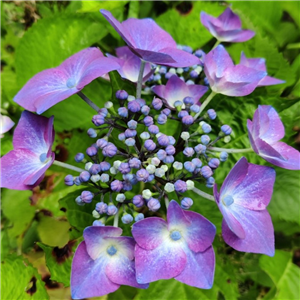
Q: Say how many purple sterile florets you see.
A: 12